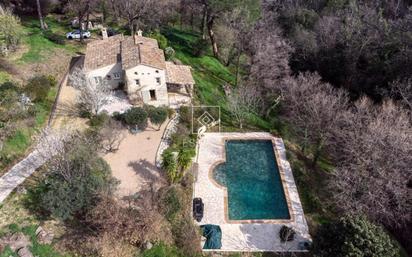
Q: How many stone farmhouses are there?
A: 1